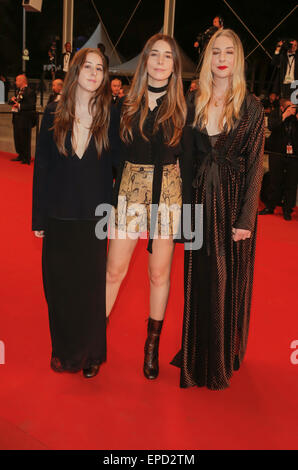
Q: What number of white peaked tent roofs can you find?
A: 2